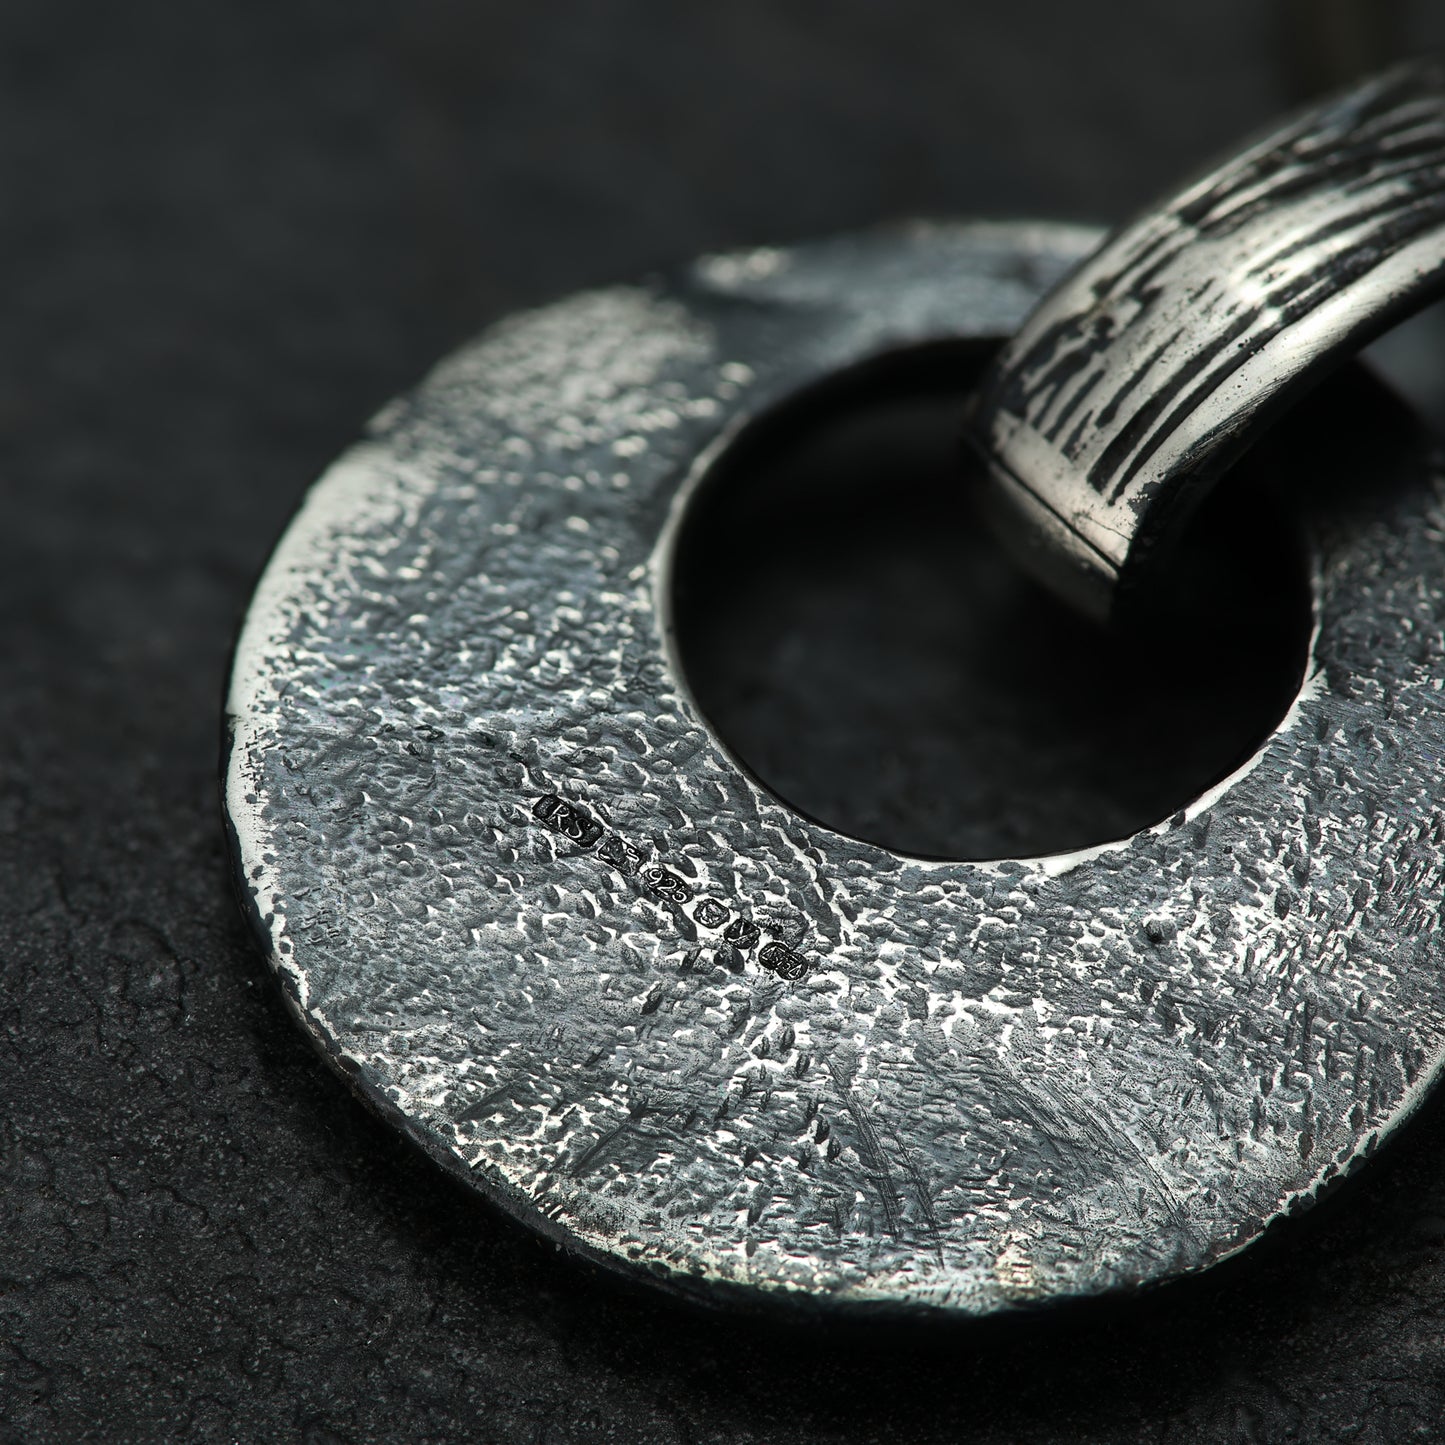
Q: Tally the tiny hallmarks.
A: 6